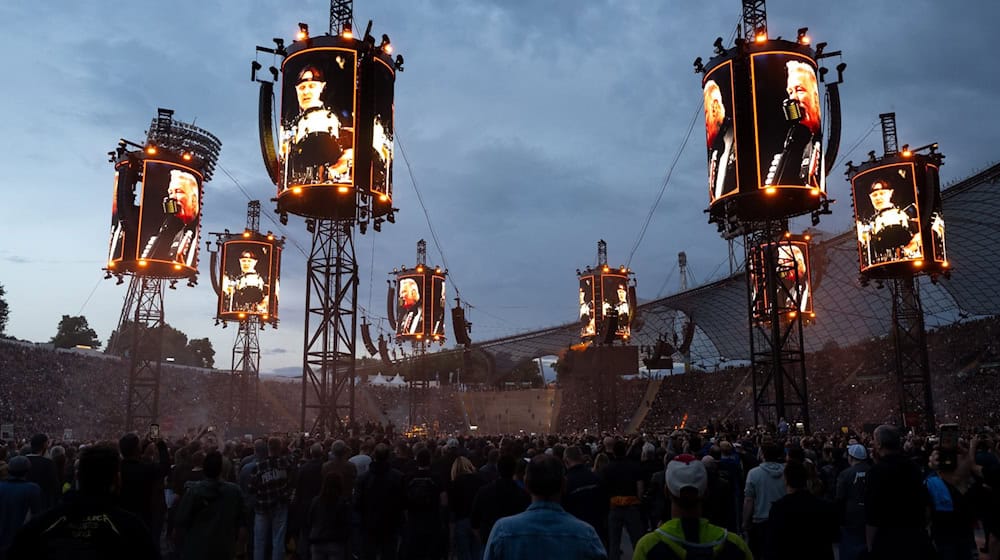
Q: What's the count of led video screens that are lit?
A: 8